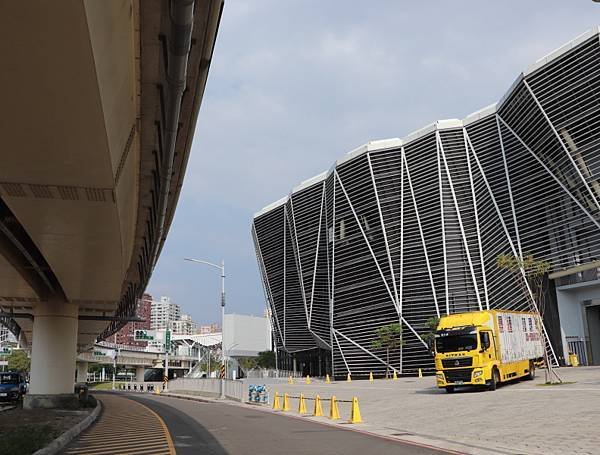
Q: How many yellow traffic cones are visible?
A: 13